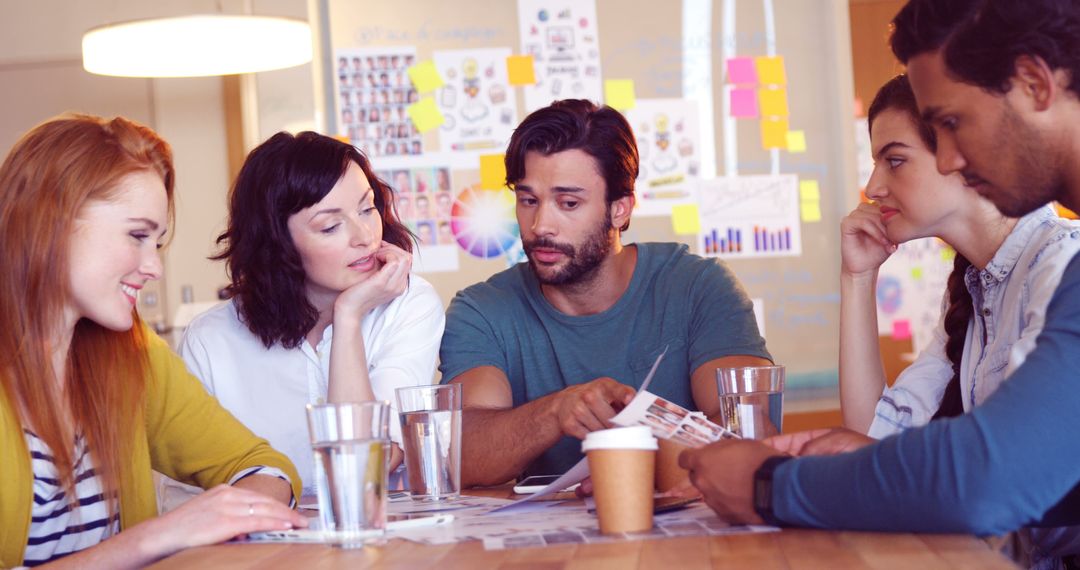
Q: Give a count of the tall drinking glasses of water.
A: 3